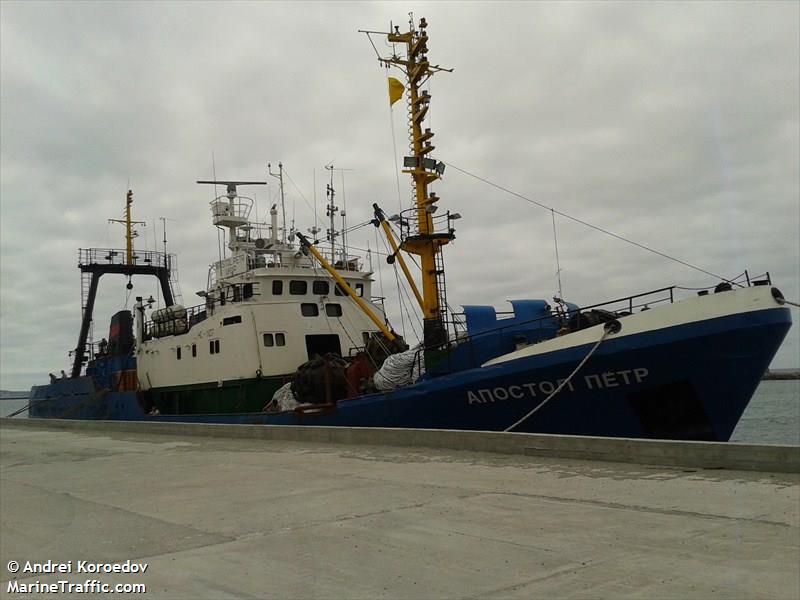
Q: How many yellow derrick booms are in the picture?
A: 2